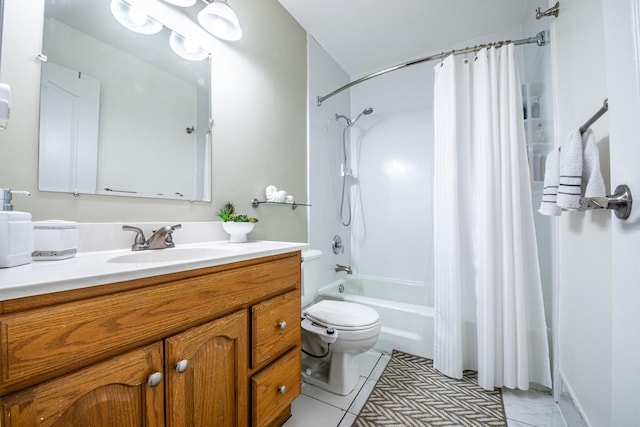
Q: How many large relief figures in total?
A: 0